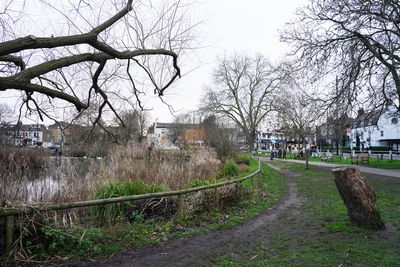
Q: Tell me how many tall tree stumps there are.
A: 1